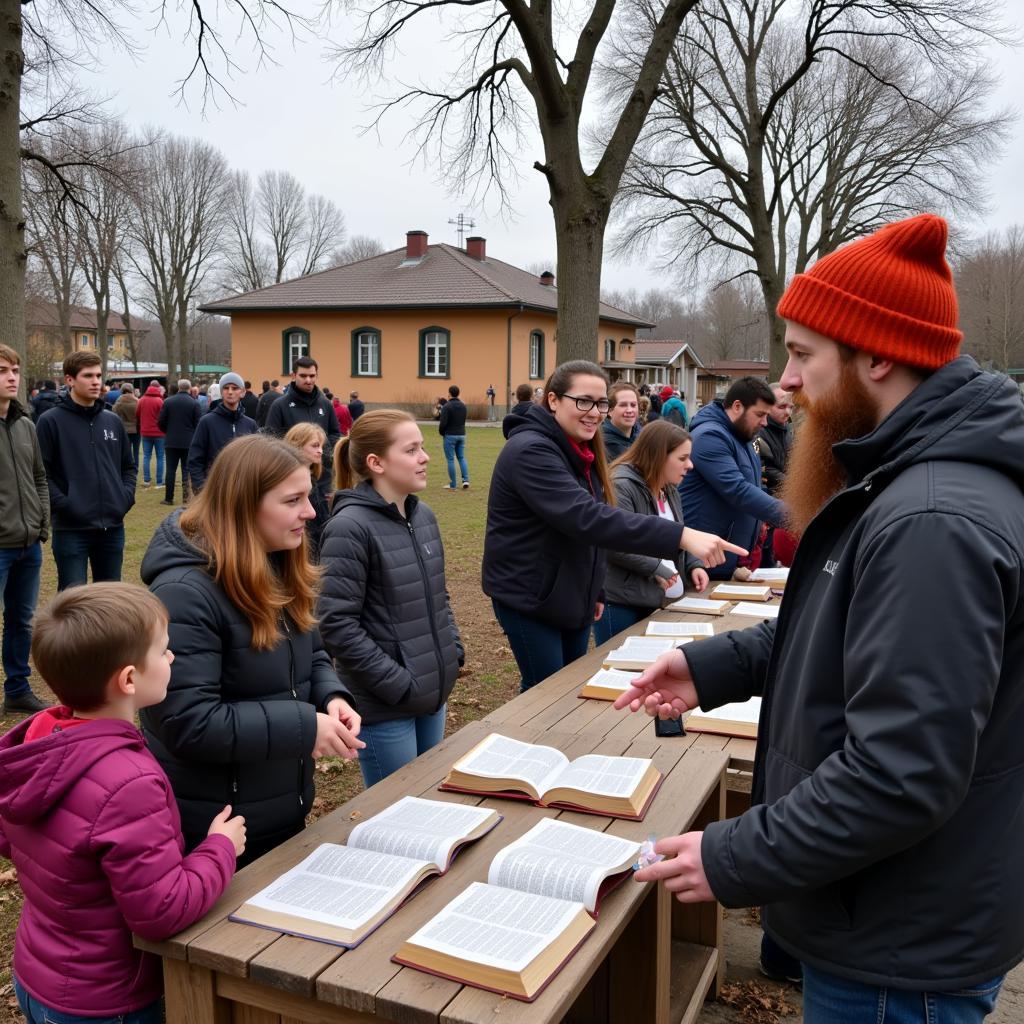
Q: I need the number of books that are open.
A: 11